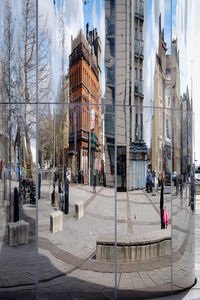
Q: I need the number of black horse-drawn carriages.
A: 0